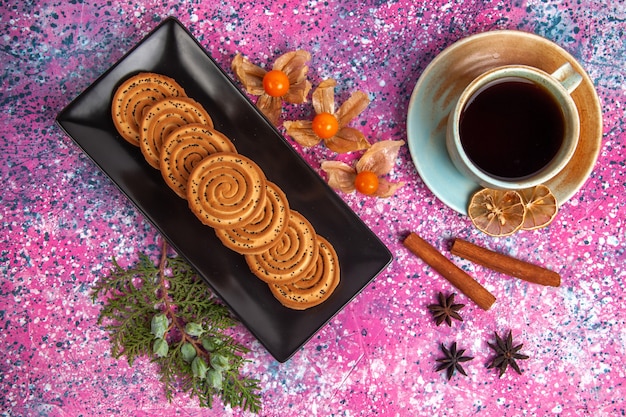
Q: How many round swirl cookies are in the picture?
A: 7